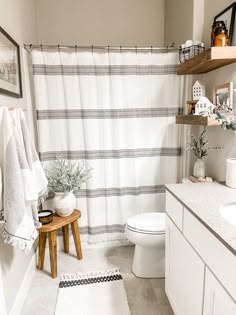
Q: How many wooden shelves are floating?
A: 2